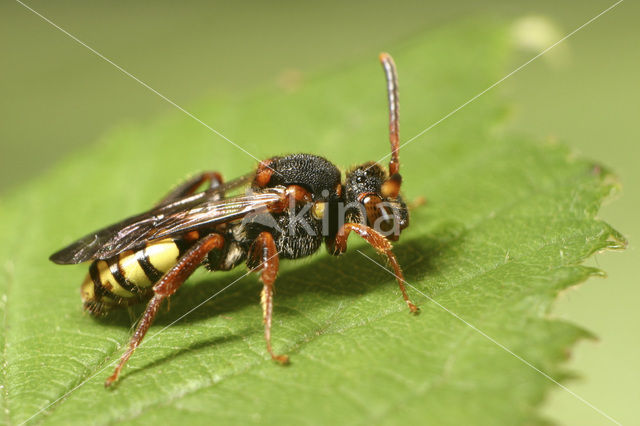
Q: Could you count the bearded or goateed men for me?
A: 0